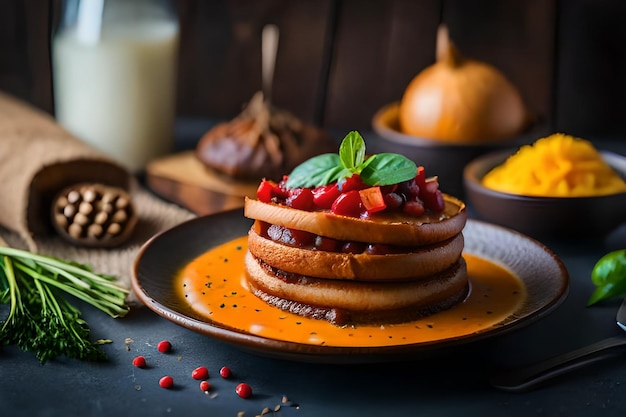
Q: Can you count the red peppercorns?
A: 7